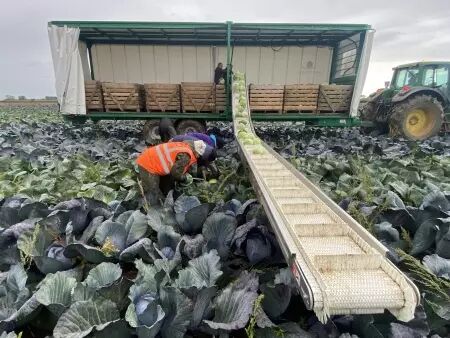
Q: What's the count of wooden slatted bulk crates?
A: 8